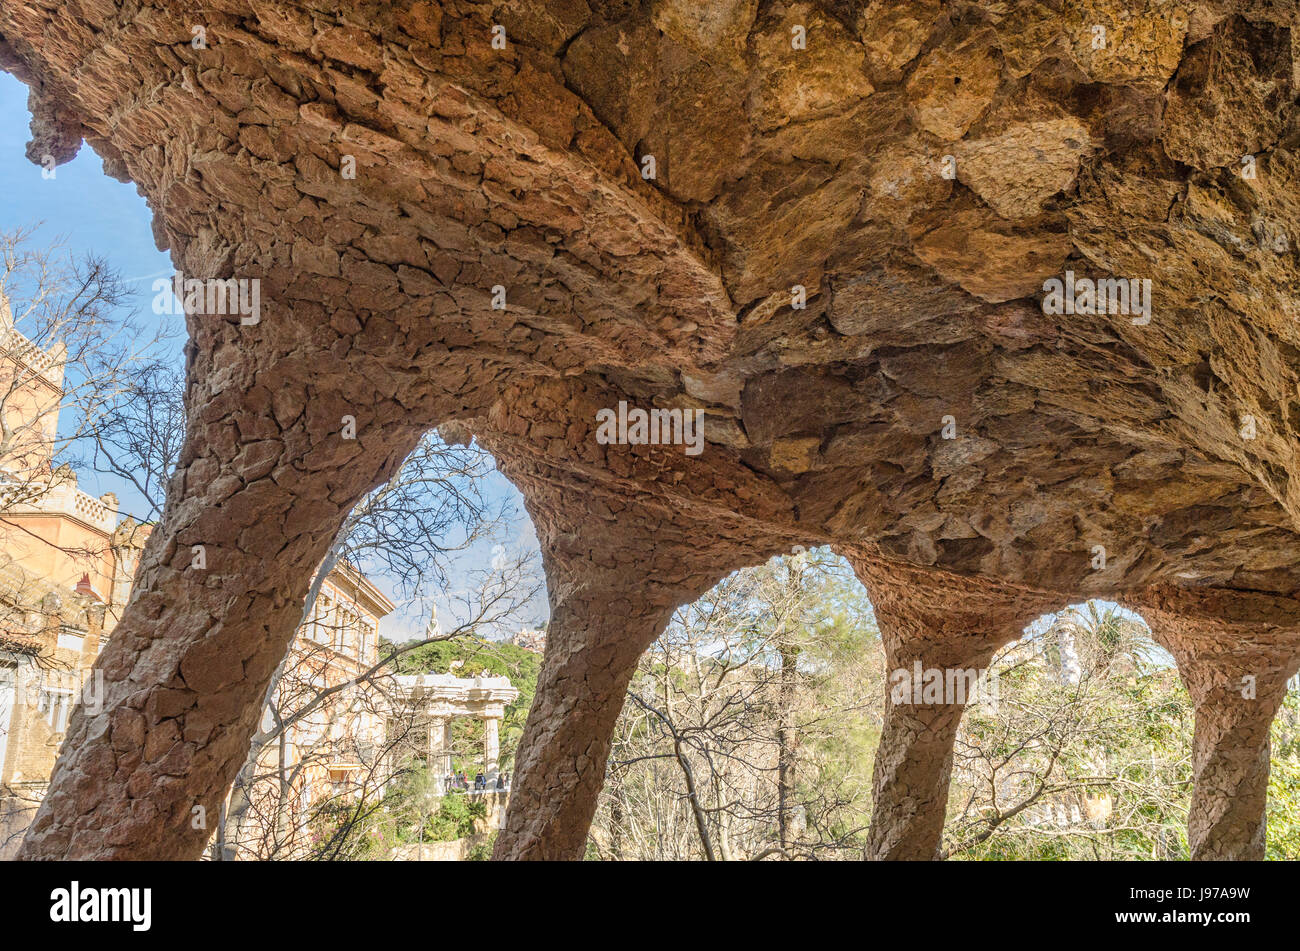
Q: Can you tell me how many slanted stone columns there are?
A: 4